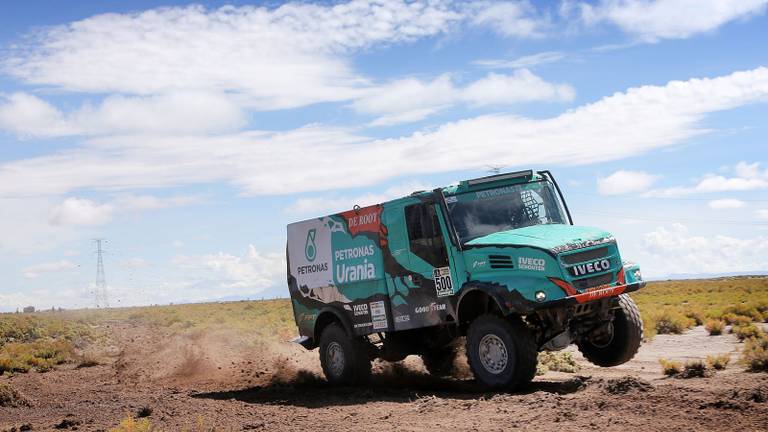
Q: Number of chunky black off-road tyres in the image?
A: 4